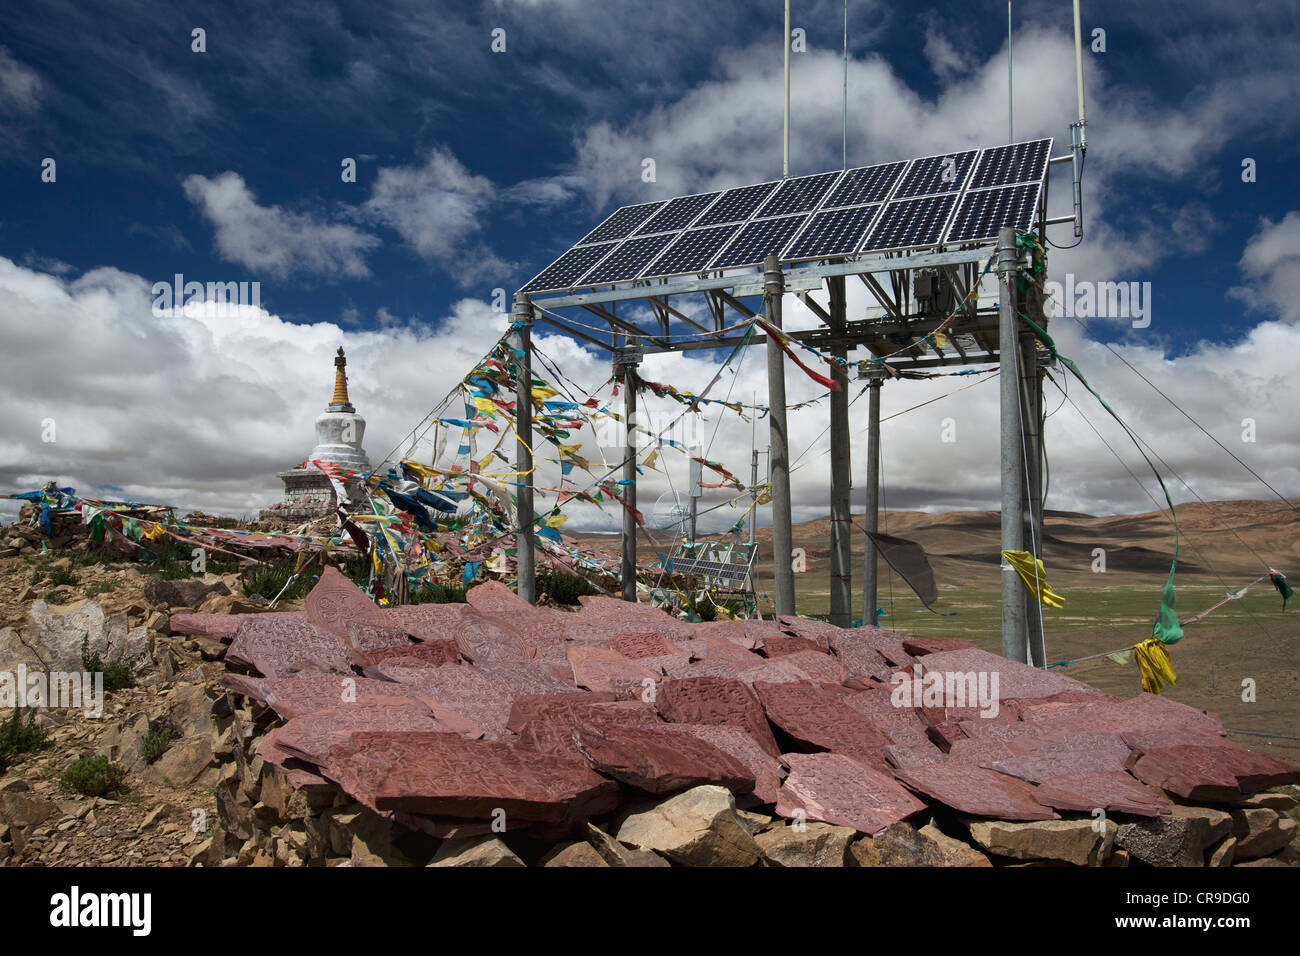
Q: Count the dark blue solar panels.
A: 14